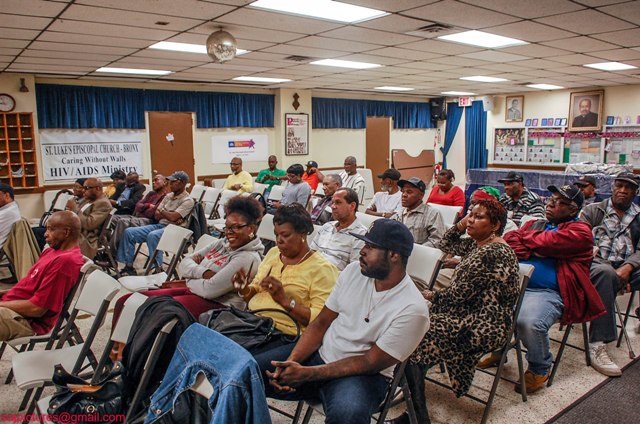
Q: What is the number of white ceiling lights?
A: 11